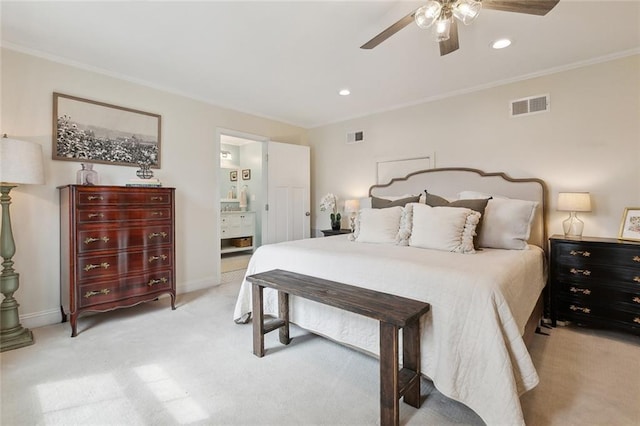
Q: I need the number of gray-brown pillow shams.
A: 2